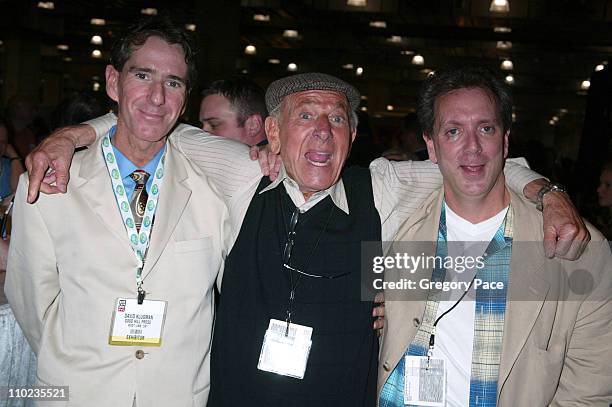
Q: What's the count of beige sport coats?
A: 2